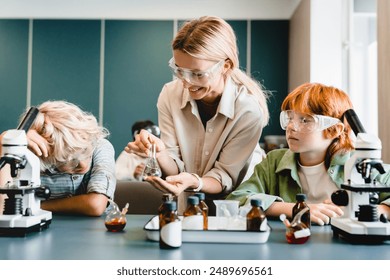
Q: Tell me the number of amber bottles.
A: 6